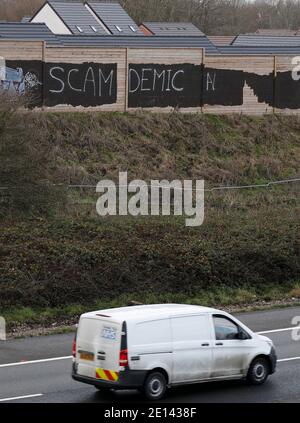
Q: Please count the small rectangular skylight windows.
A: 4